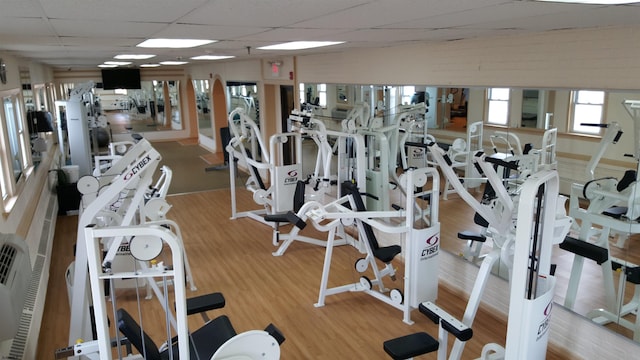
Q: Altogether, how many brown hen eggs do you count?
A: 0